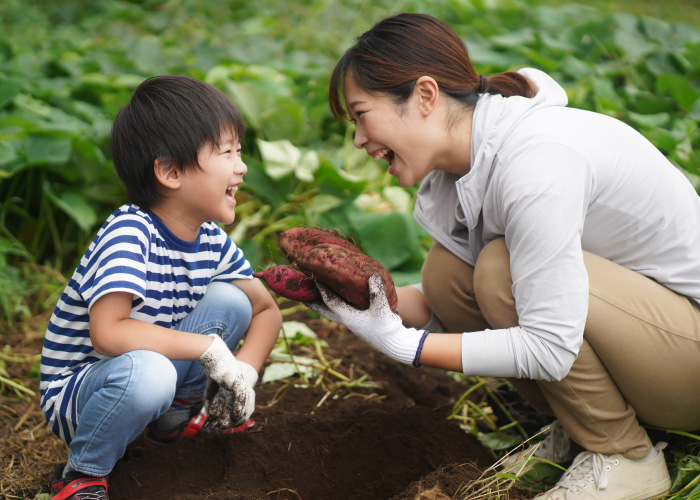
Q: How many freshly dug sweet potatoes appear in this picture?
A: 3